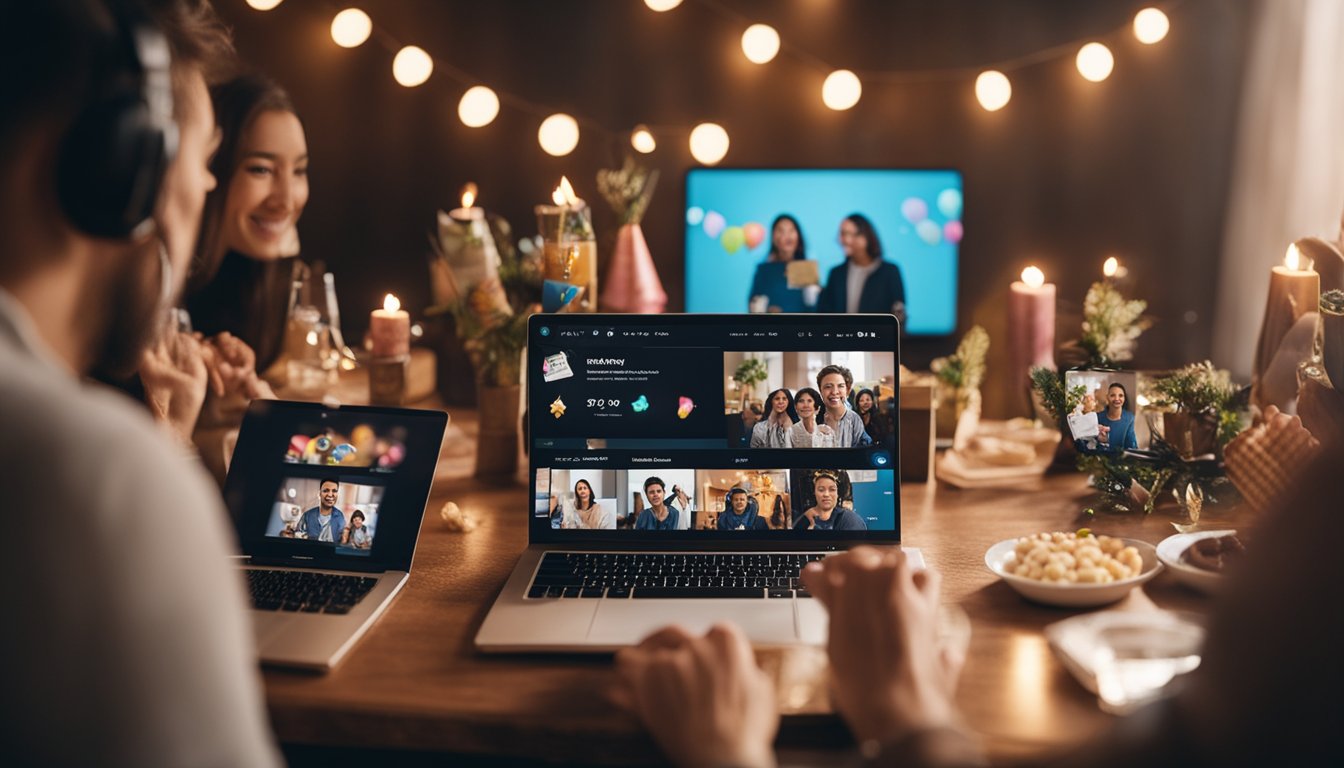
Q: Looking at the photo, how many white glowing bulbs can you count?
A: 13